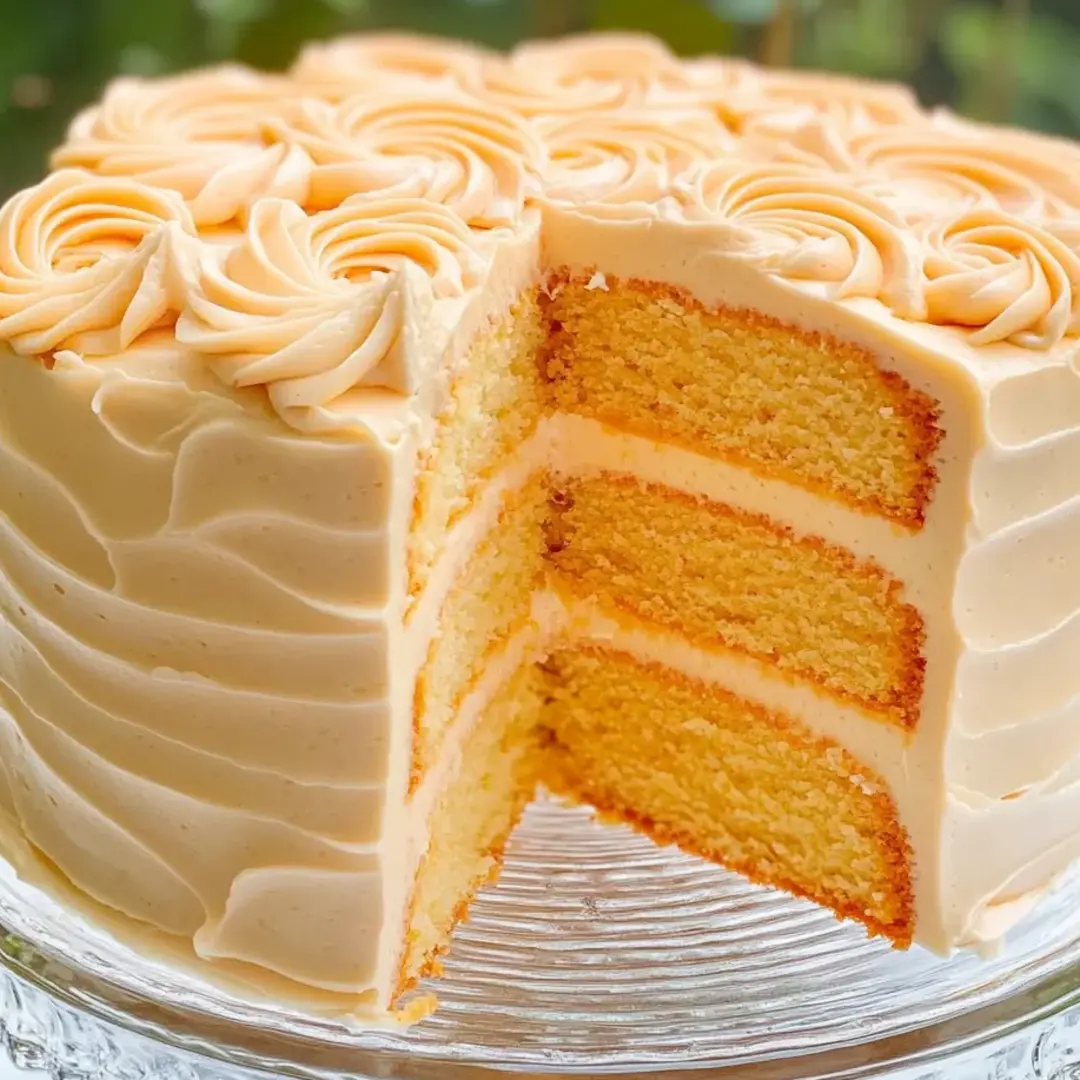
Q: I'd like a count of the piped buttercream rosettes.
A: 11